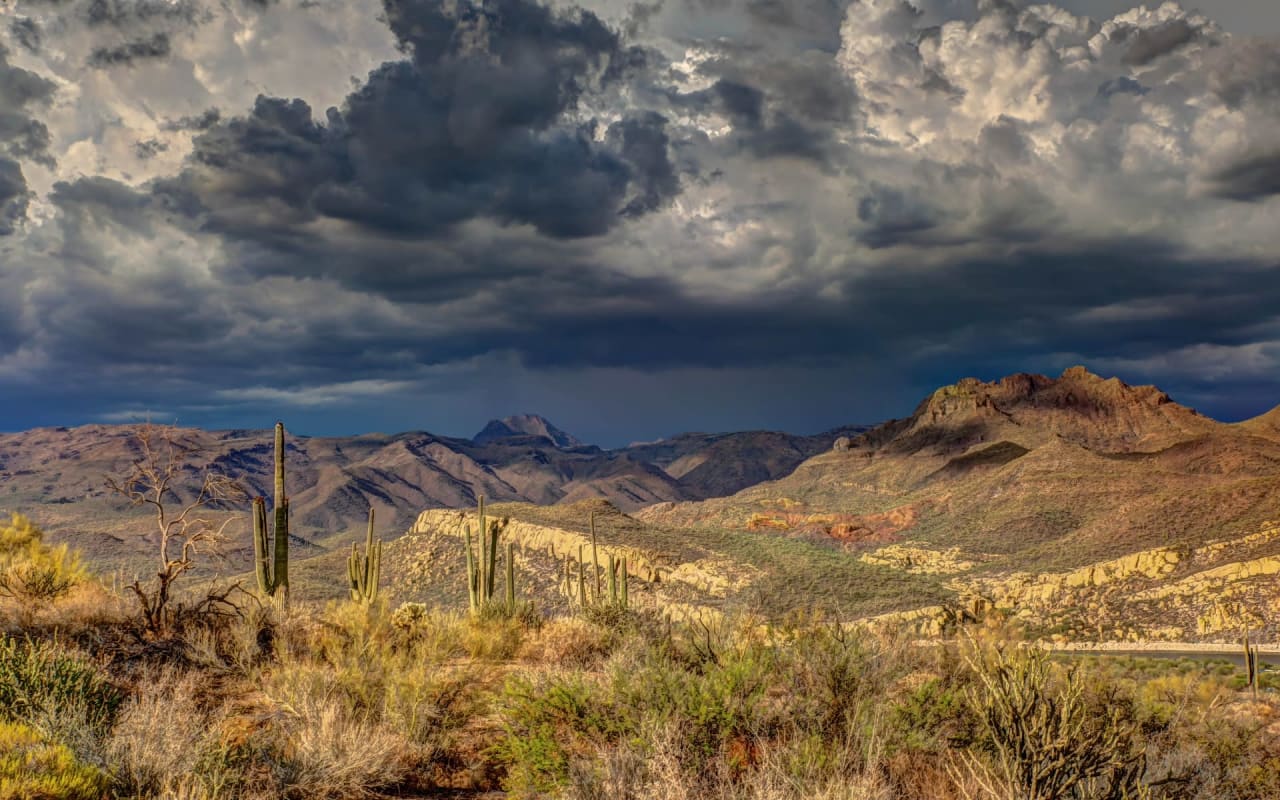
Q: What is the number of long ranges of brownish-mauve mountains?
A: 1